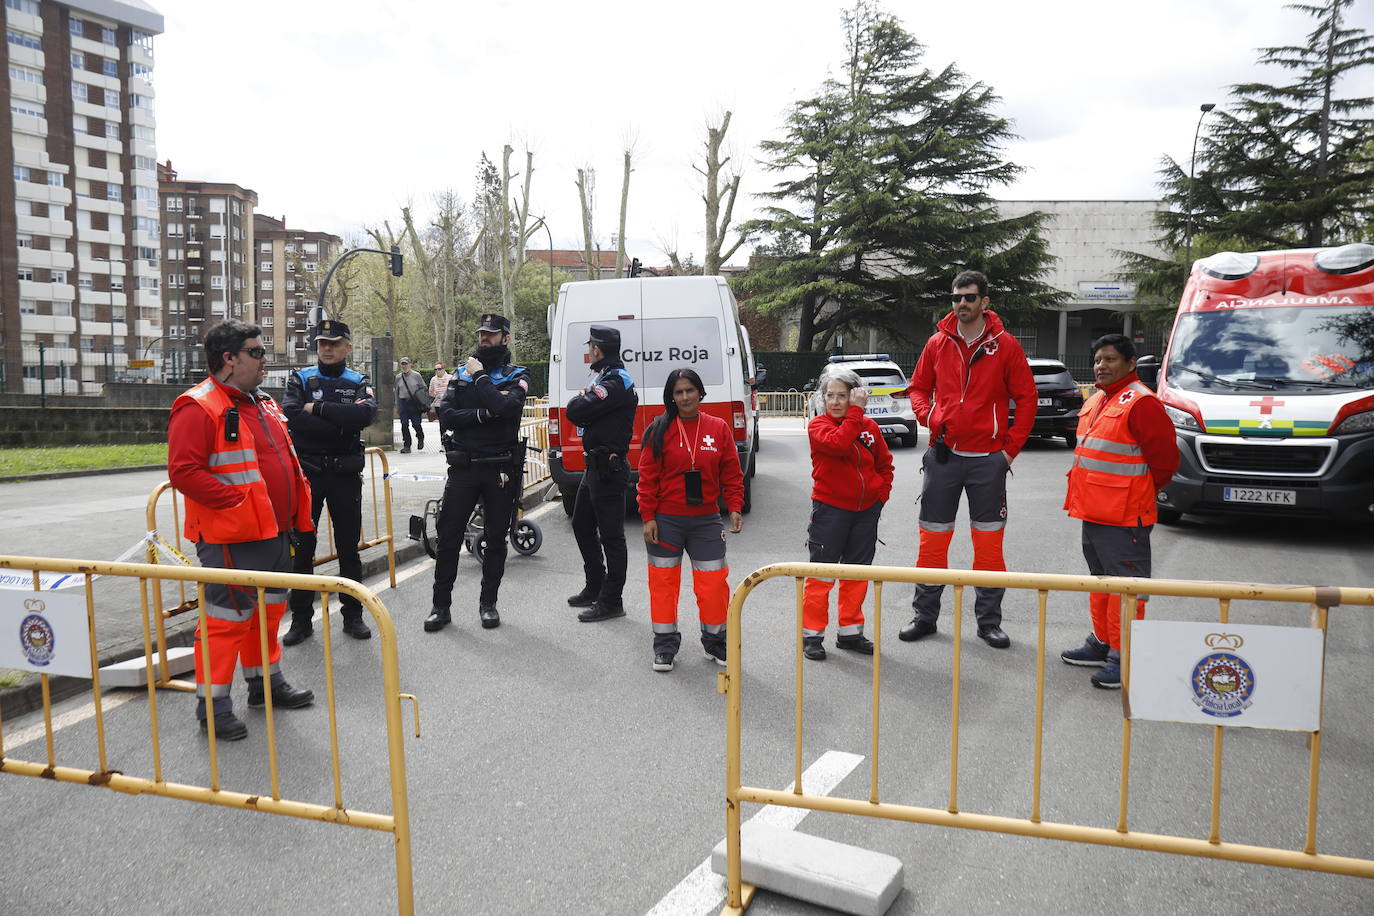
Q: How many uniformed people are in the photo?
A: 8